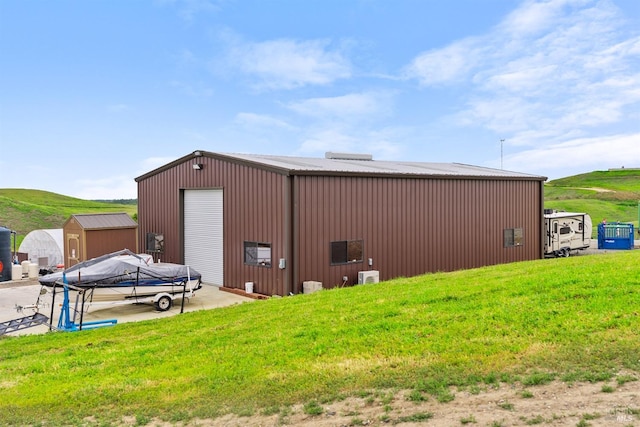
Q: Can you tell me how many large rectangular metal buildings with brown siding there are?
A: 1